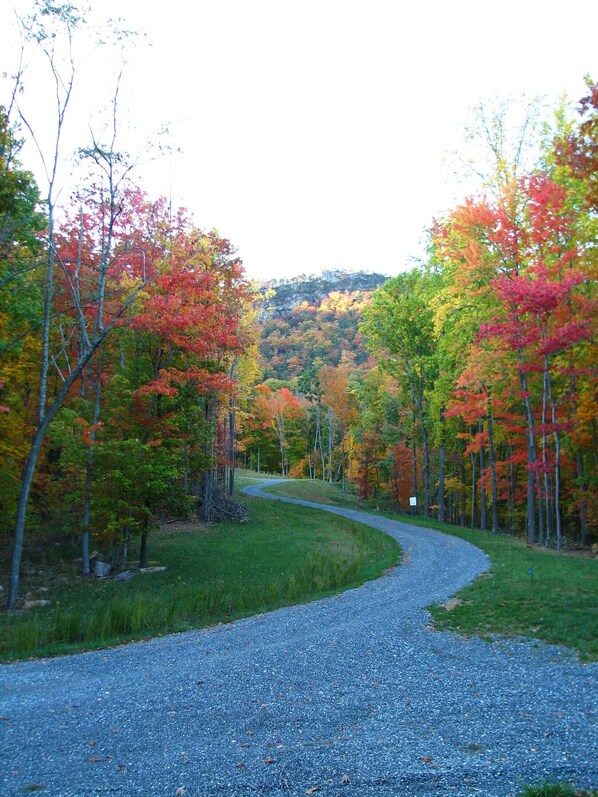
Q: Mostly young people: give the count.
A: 0